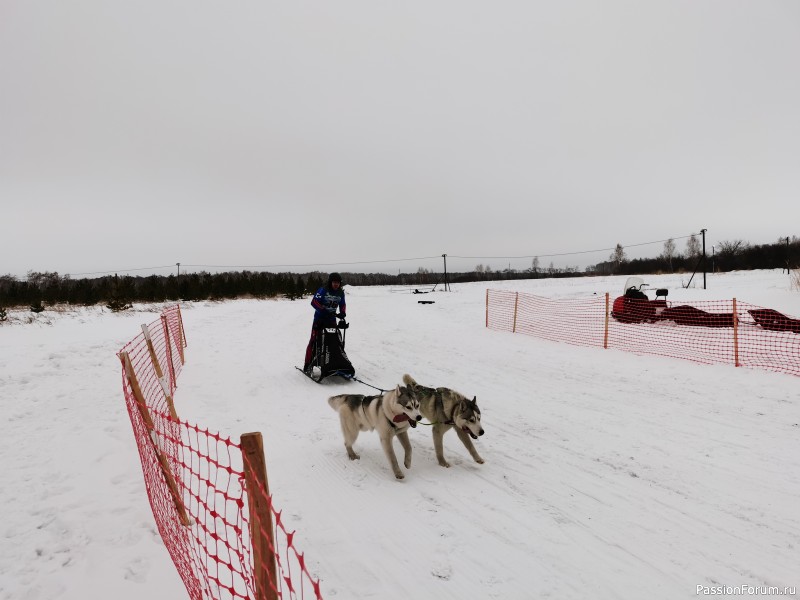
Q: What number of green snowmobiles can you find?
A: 0